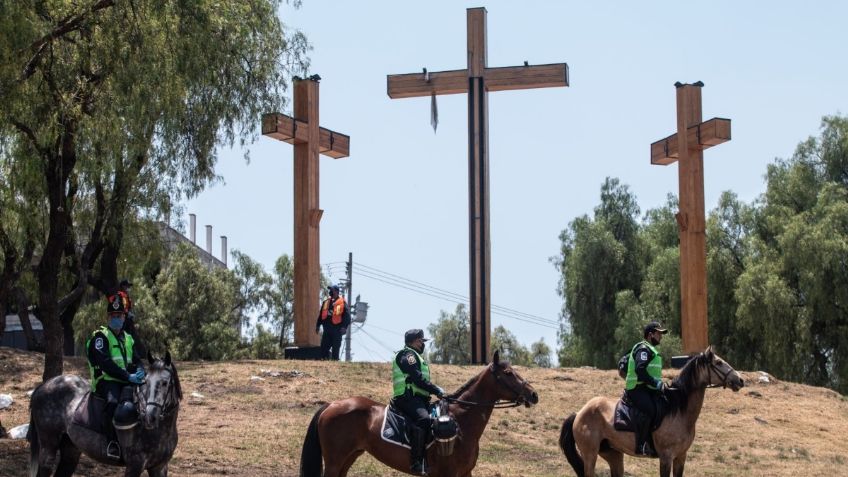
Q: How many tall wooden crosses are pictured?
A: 3